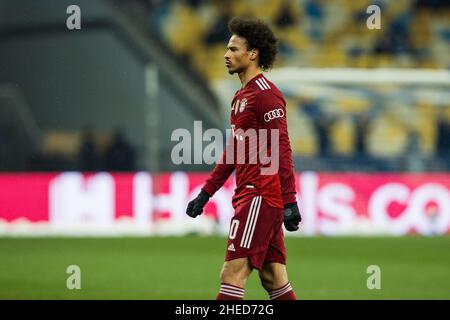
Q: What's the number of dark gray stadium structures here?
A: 1